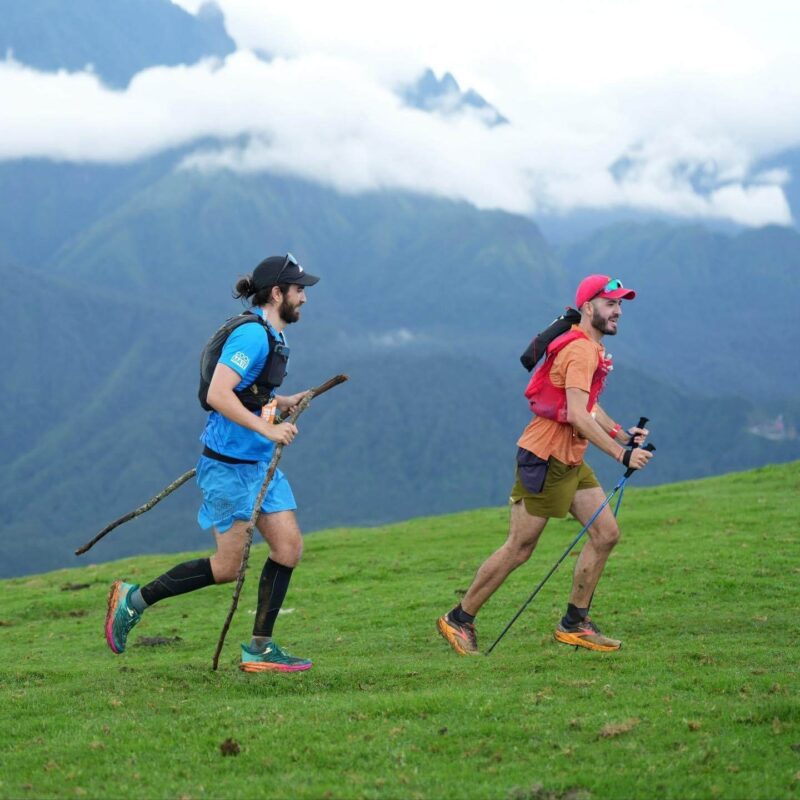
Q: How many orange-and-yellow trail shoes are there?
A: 2